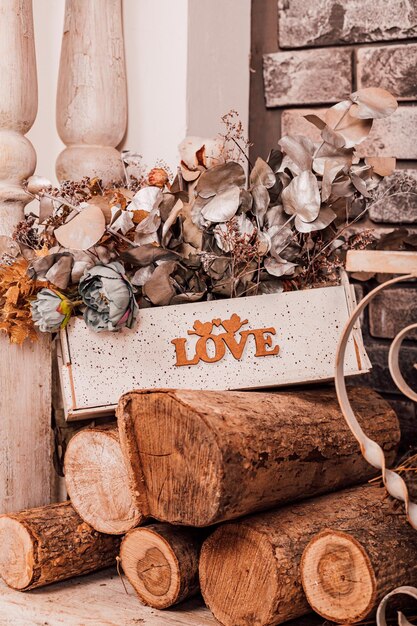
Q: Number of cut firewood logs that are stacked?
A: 6